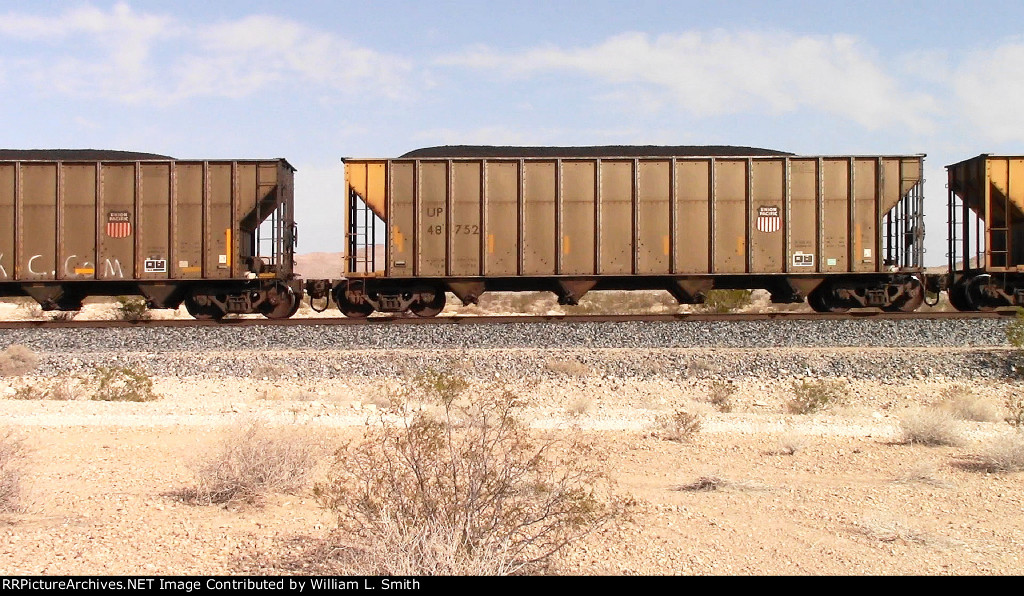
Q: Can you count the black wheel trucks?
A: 4